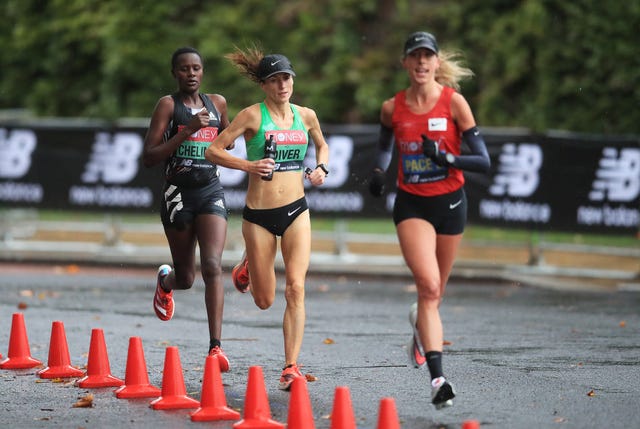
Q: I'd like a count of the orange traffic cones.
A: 11